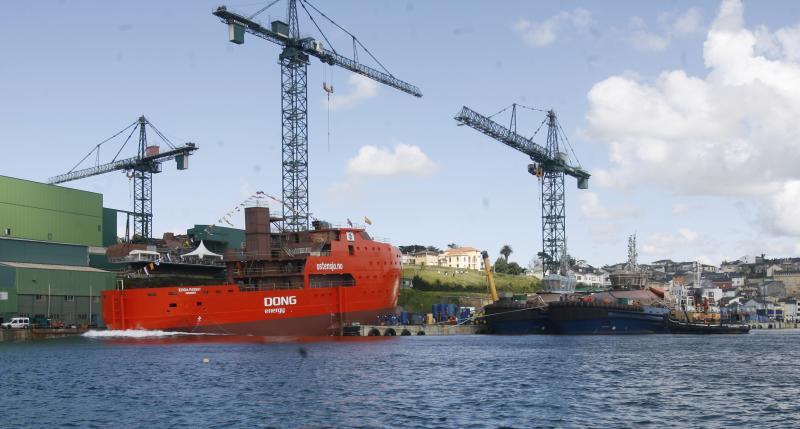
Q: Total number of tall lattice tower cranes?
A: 3